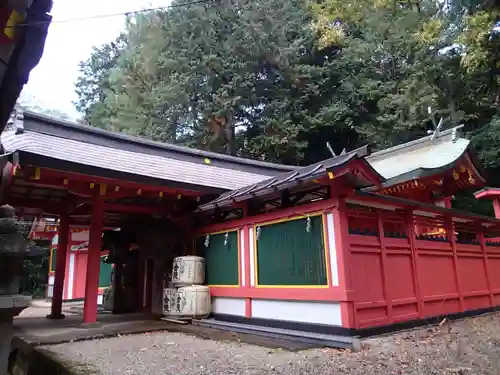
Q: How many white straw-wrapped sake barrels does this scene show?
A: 3